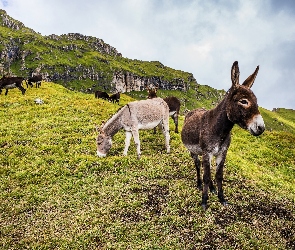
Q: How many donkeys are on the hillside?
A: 7